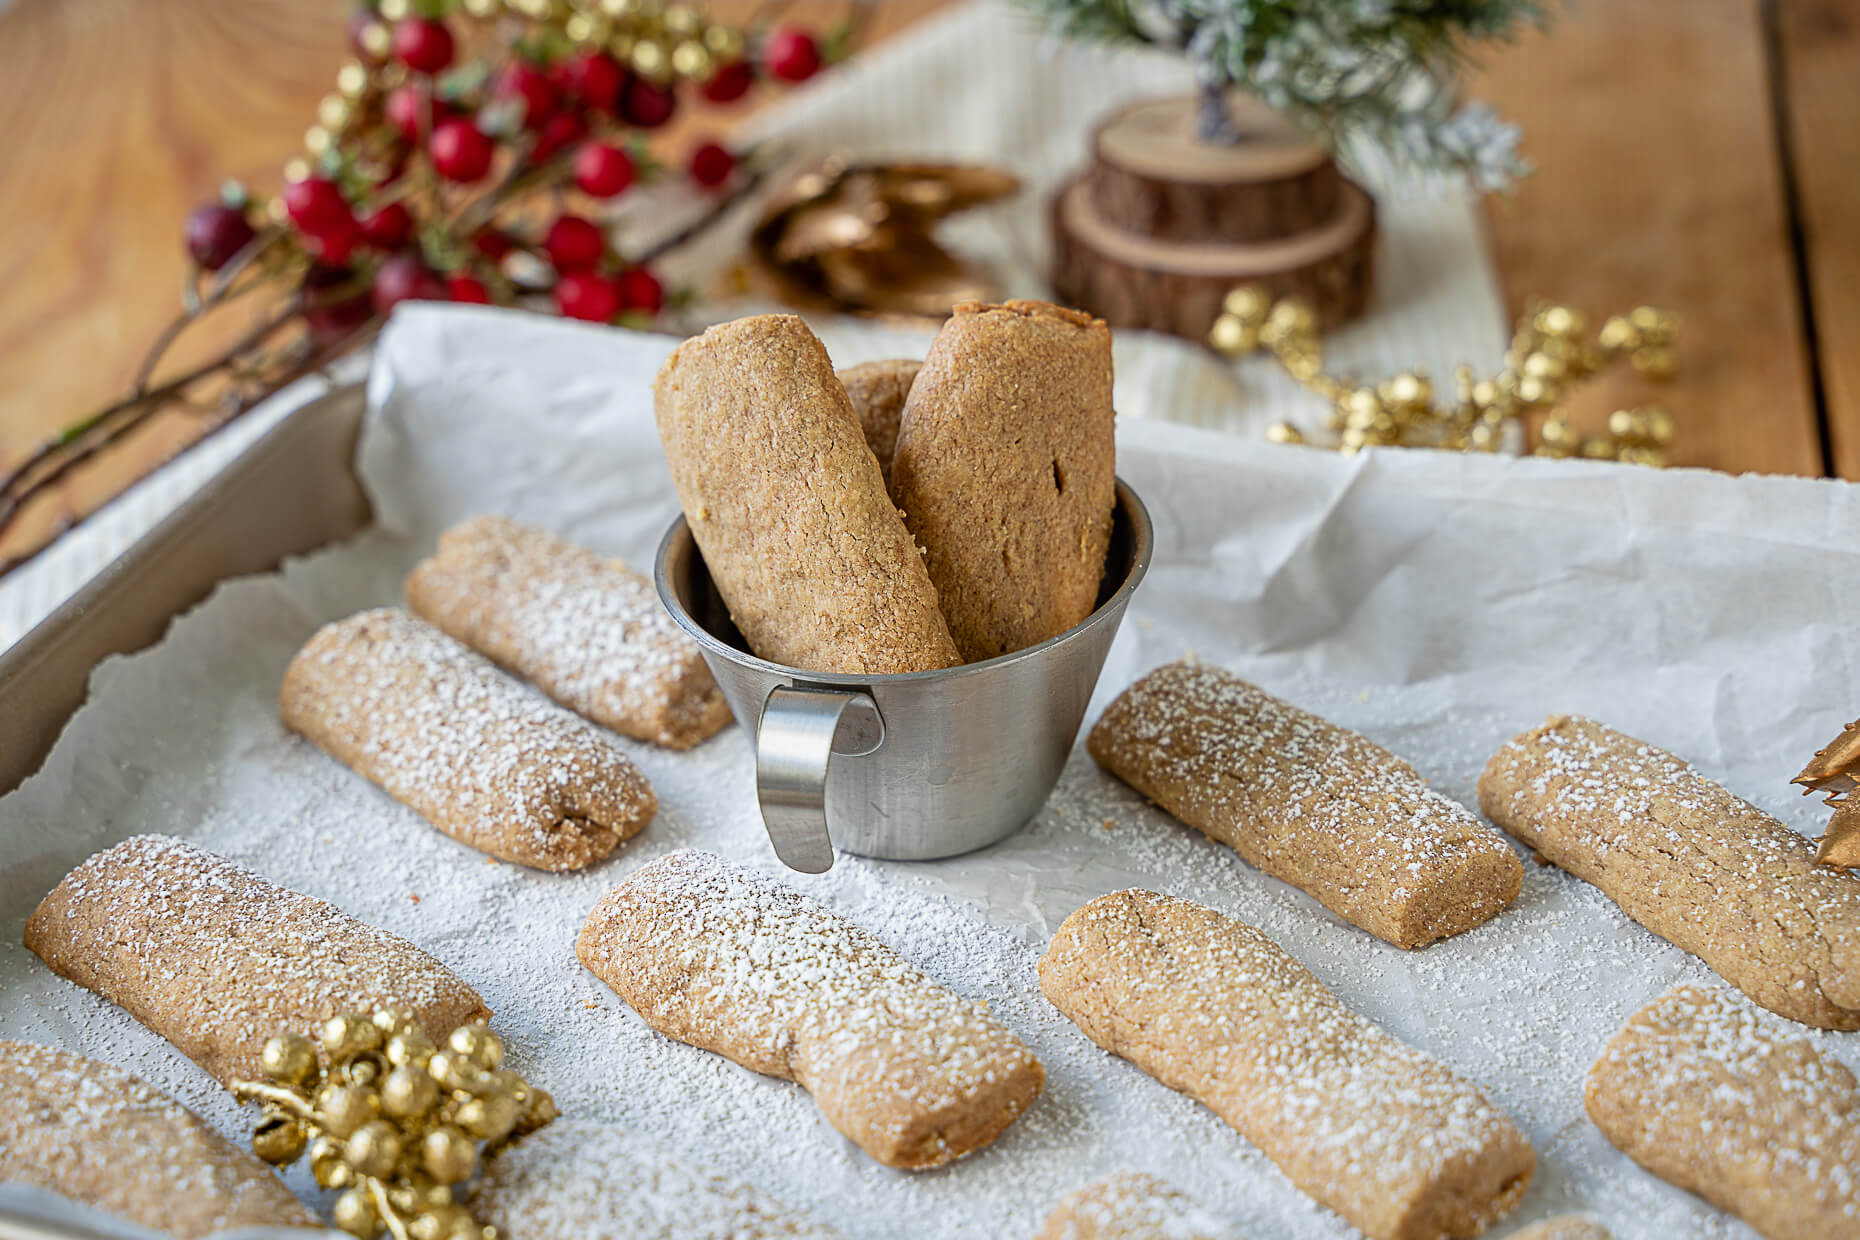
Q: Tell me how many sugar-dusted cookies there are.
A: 12